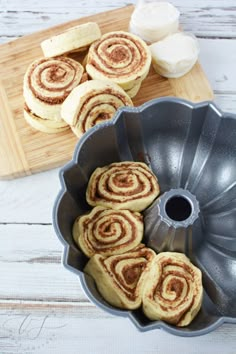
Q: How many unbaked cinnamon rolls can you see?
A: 10